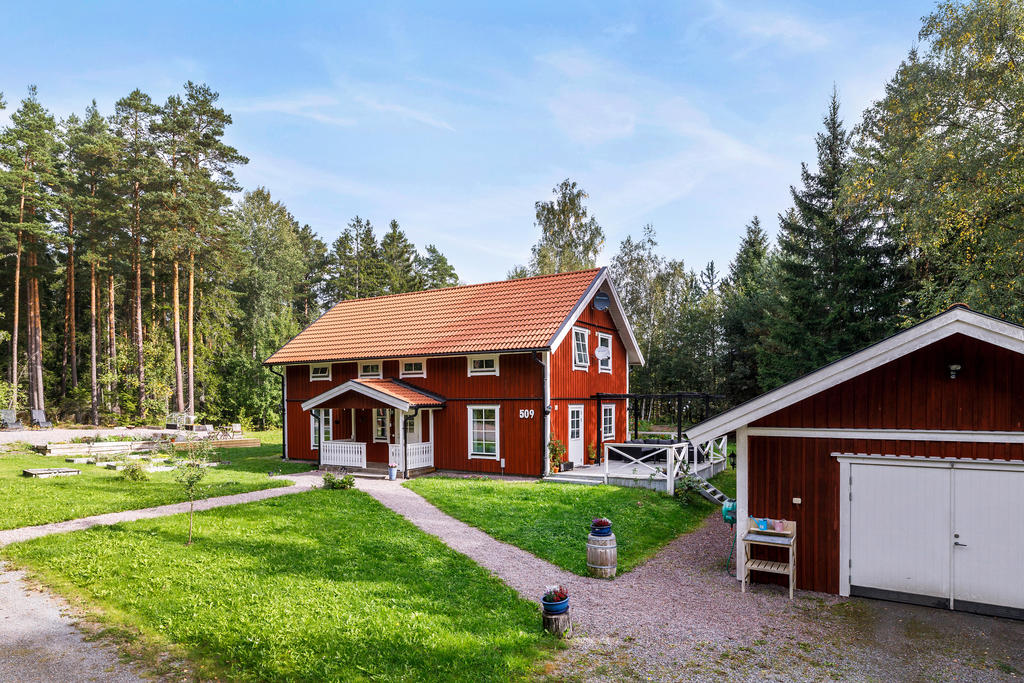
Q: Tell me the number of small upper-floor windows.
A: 4